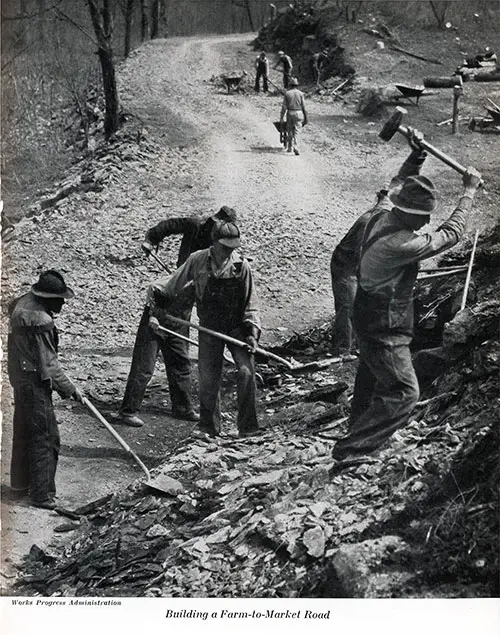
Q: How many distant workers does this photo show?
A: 4